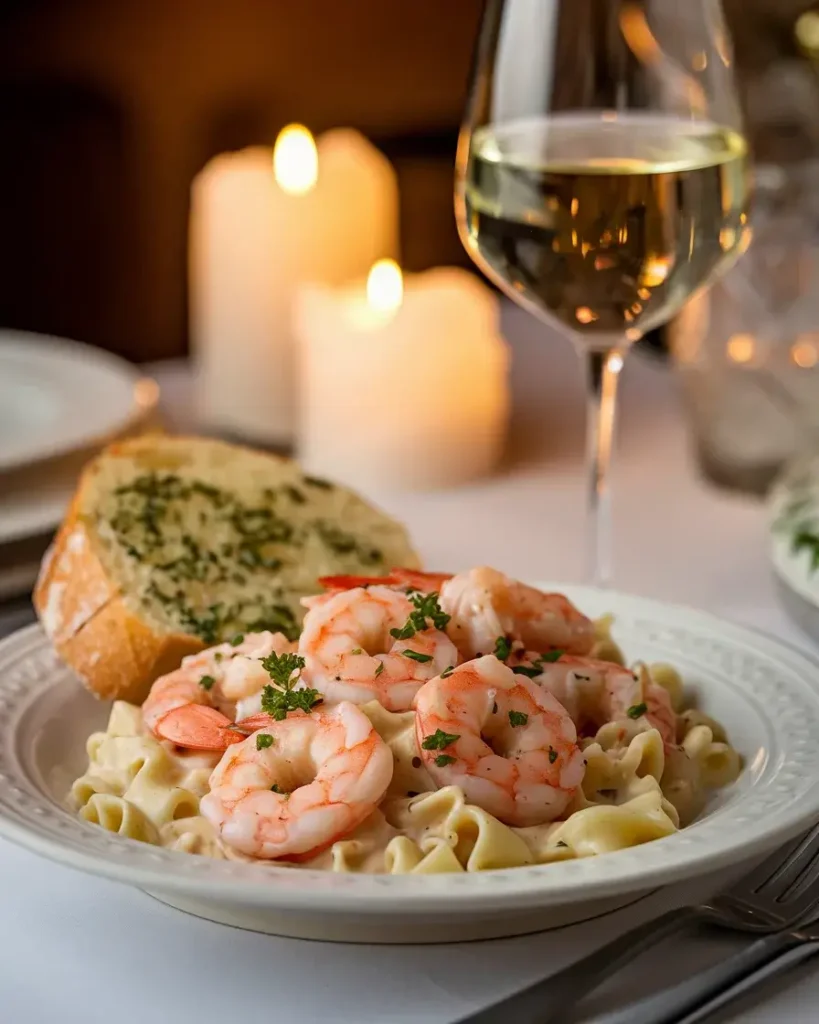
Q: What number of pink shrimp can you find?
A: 6